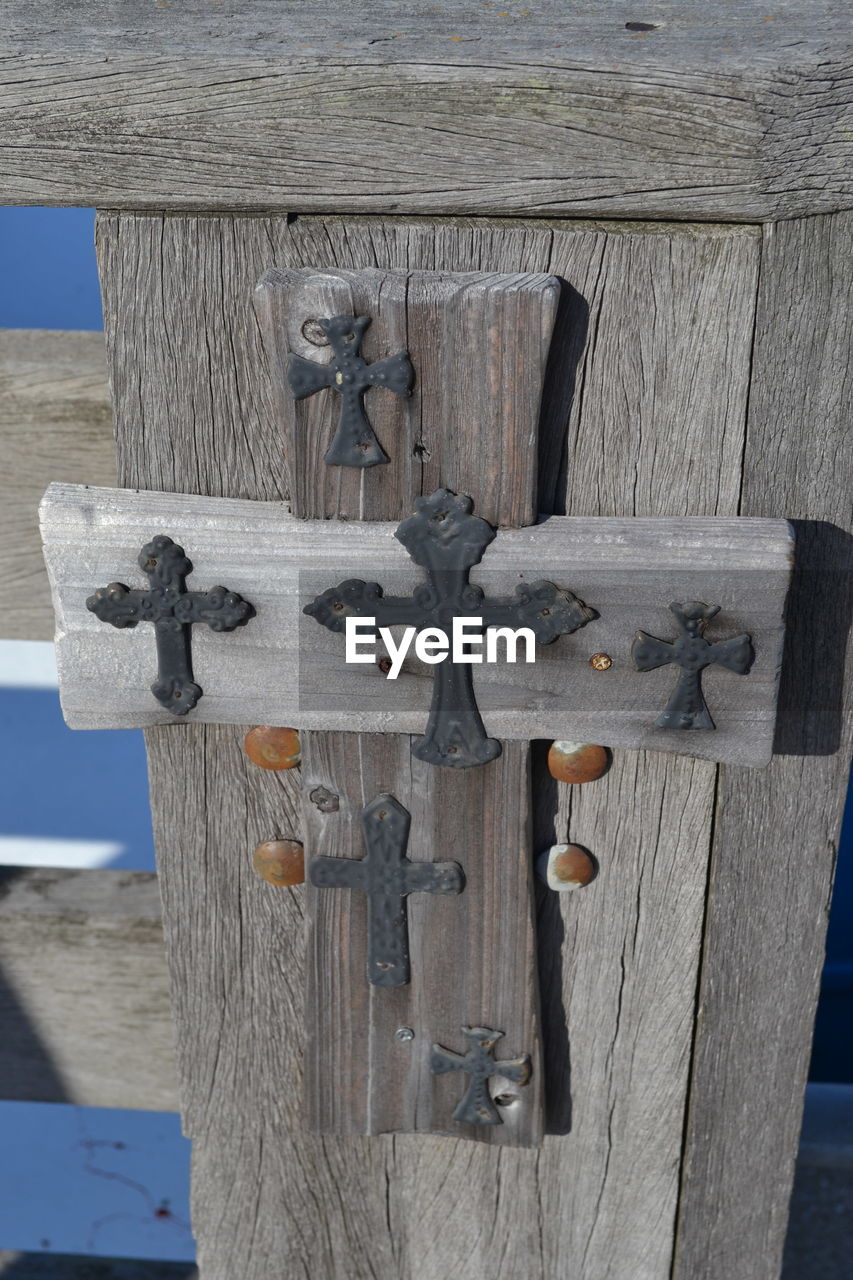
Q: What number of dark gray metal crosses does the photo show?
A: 6